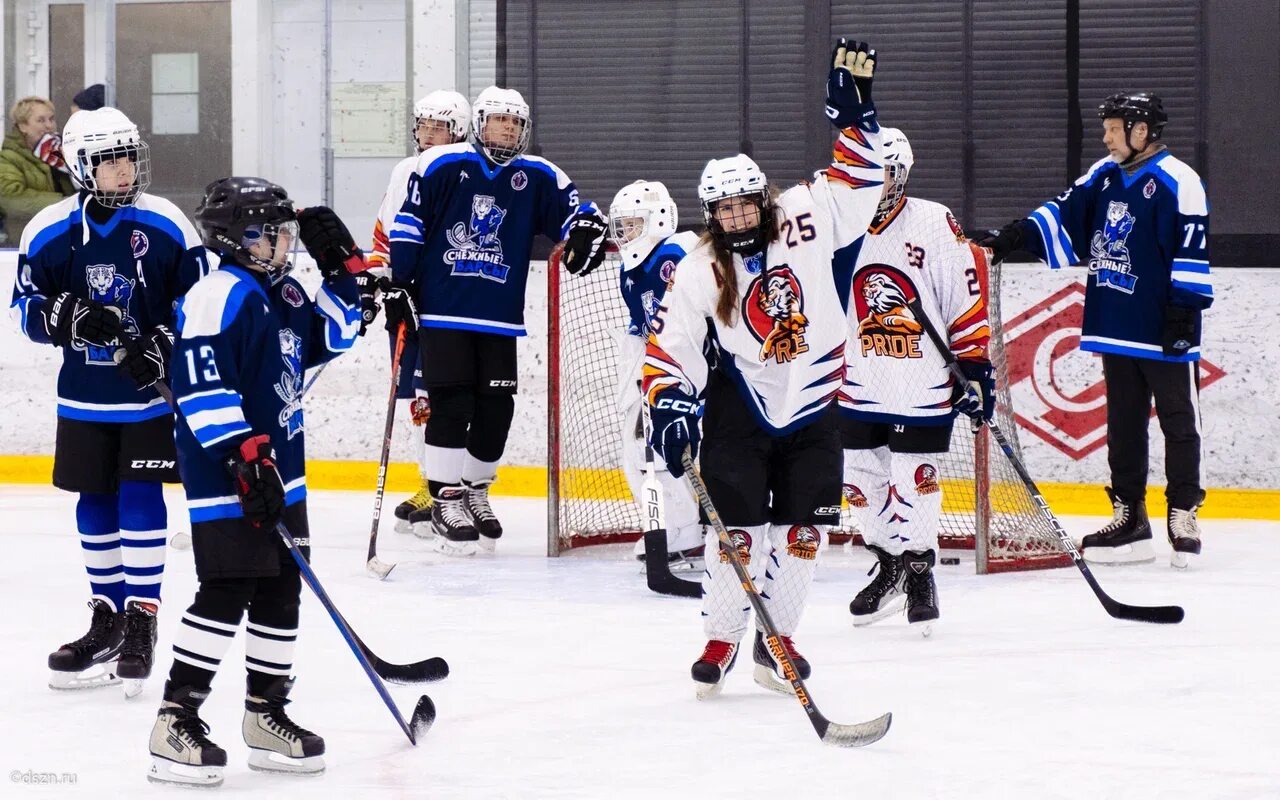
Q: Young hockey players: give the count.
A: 7